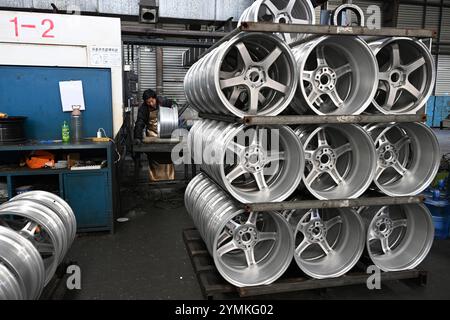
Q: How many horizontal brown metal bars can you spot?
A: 4